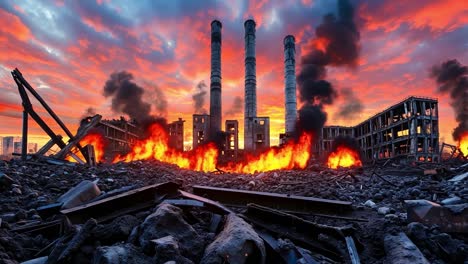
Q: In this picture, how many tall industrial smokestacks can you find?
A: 3